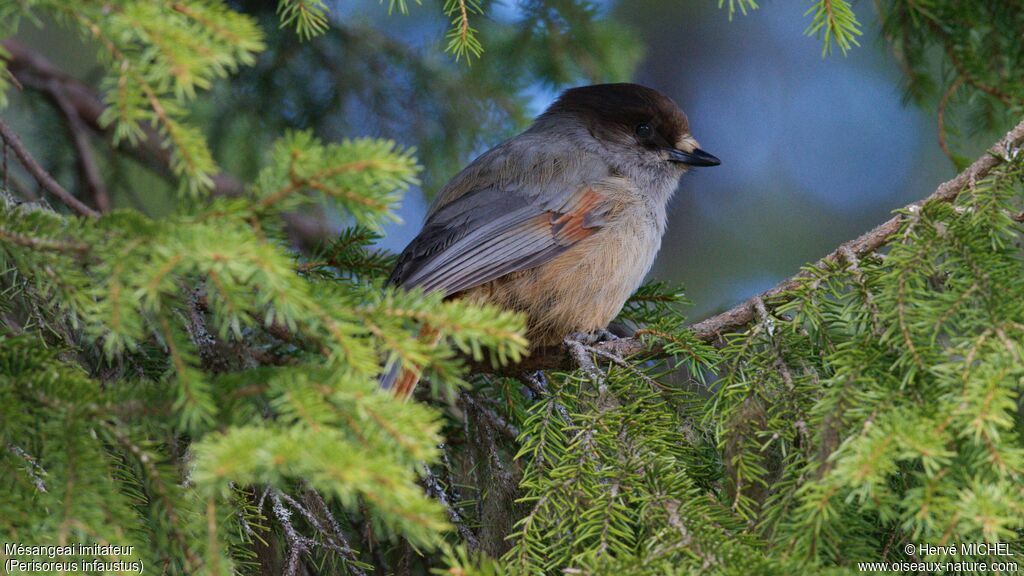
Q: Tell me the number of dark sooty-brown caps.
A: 1